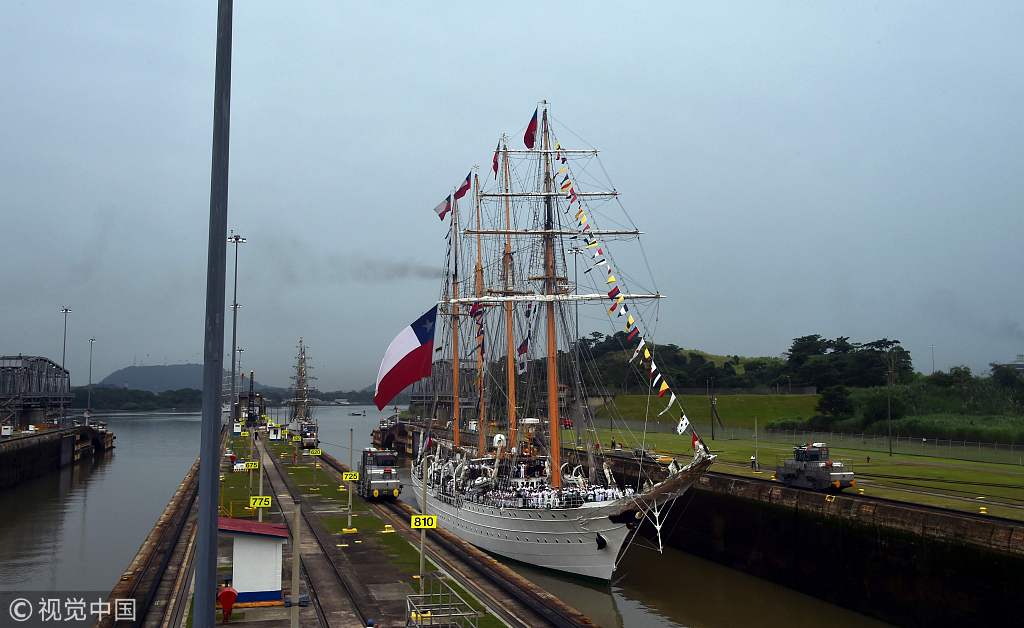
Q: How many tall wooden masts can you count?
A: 4